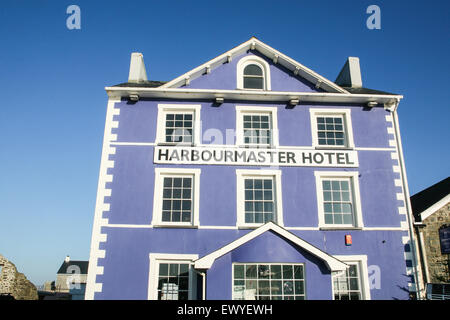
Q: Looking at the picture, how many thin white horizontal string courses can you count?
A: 2